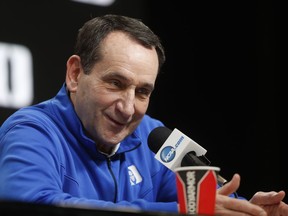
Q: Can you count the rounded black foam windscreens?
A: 1